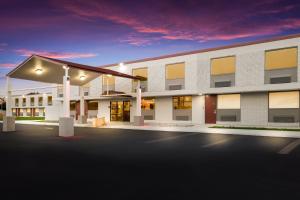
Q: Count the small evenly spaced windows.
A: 5